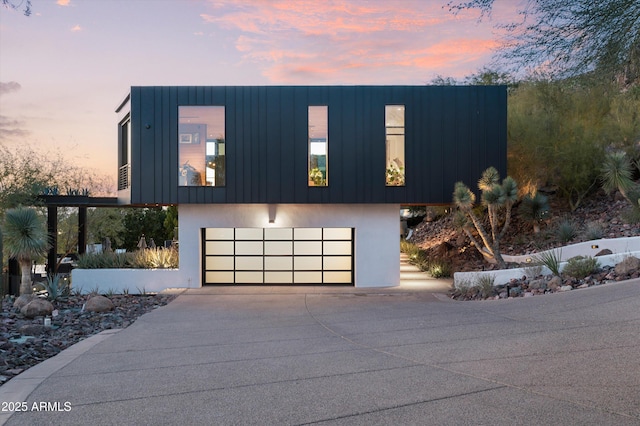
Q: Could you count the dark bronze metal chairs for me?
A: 0